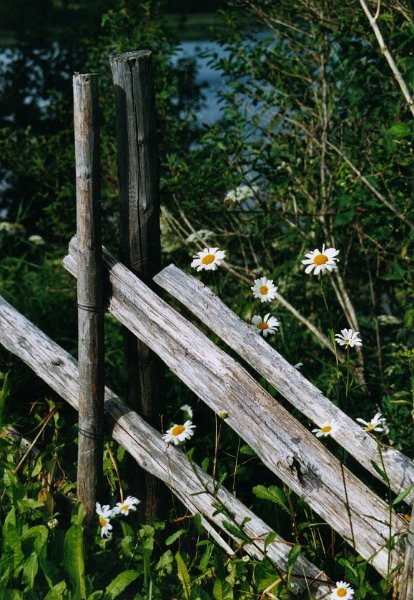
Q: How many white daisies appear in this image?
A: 11